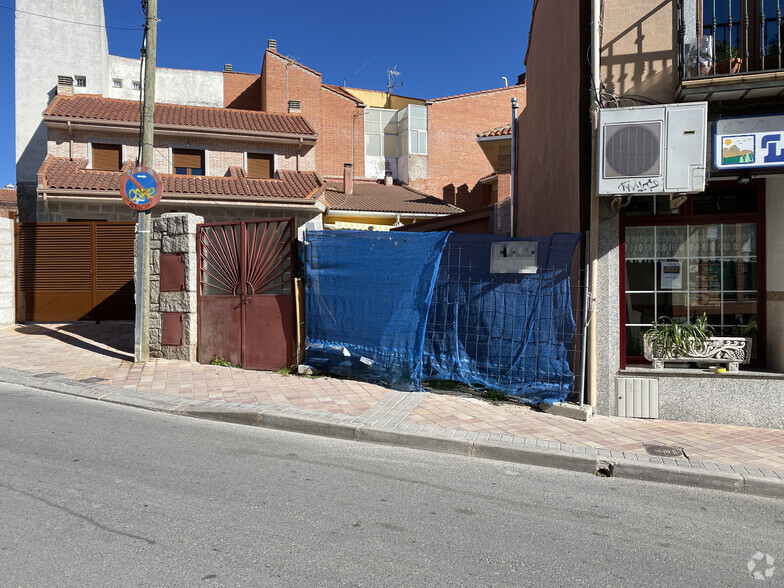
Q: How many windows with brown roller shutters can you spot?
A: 3